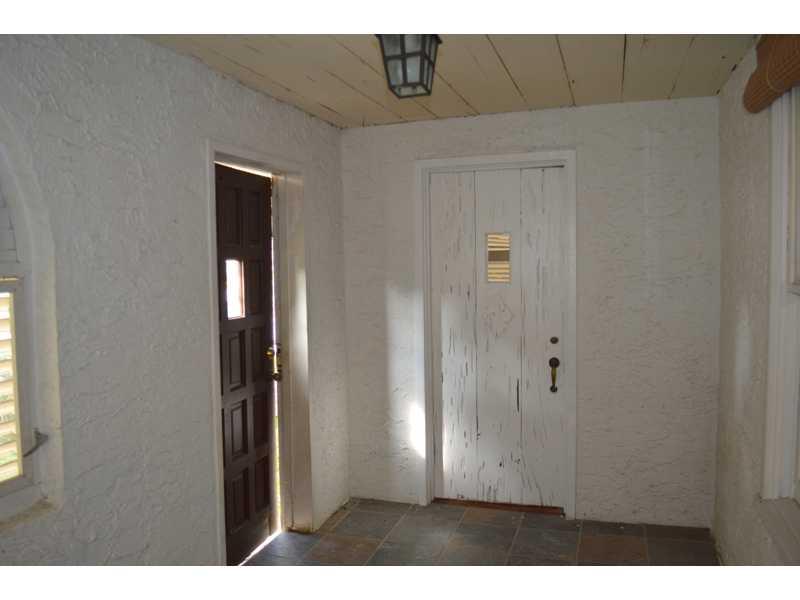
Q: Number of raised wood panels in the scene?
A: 9